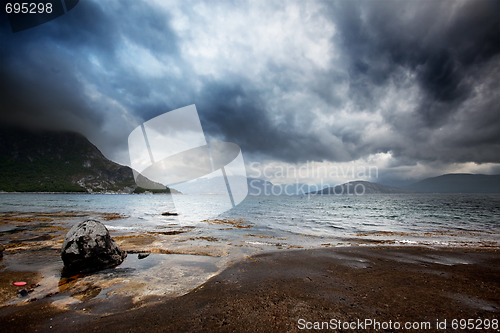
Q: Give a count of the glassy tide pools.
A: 1